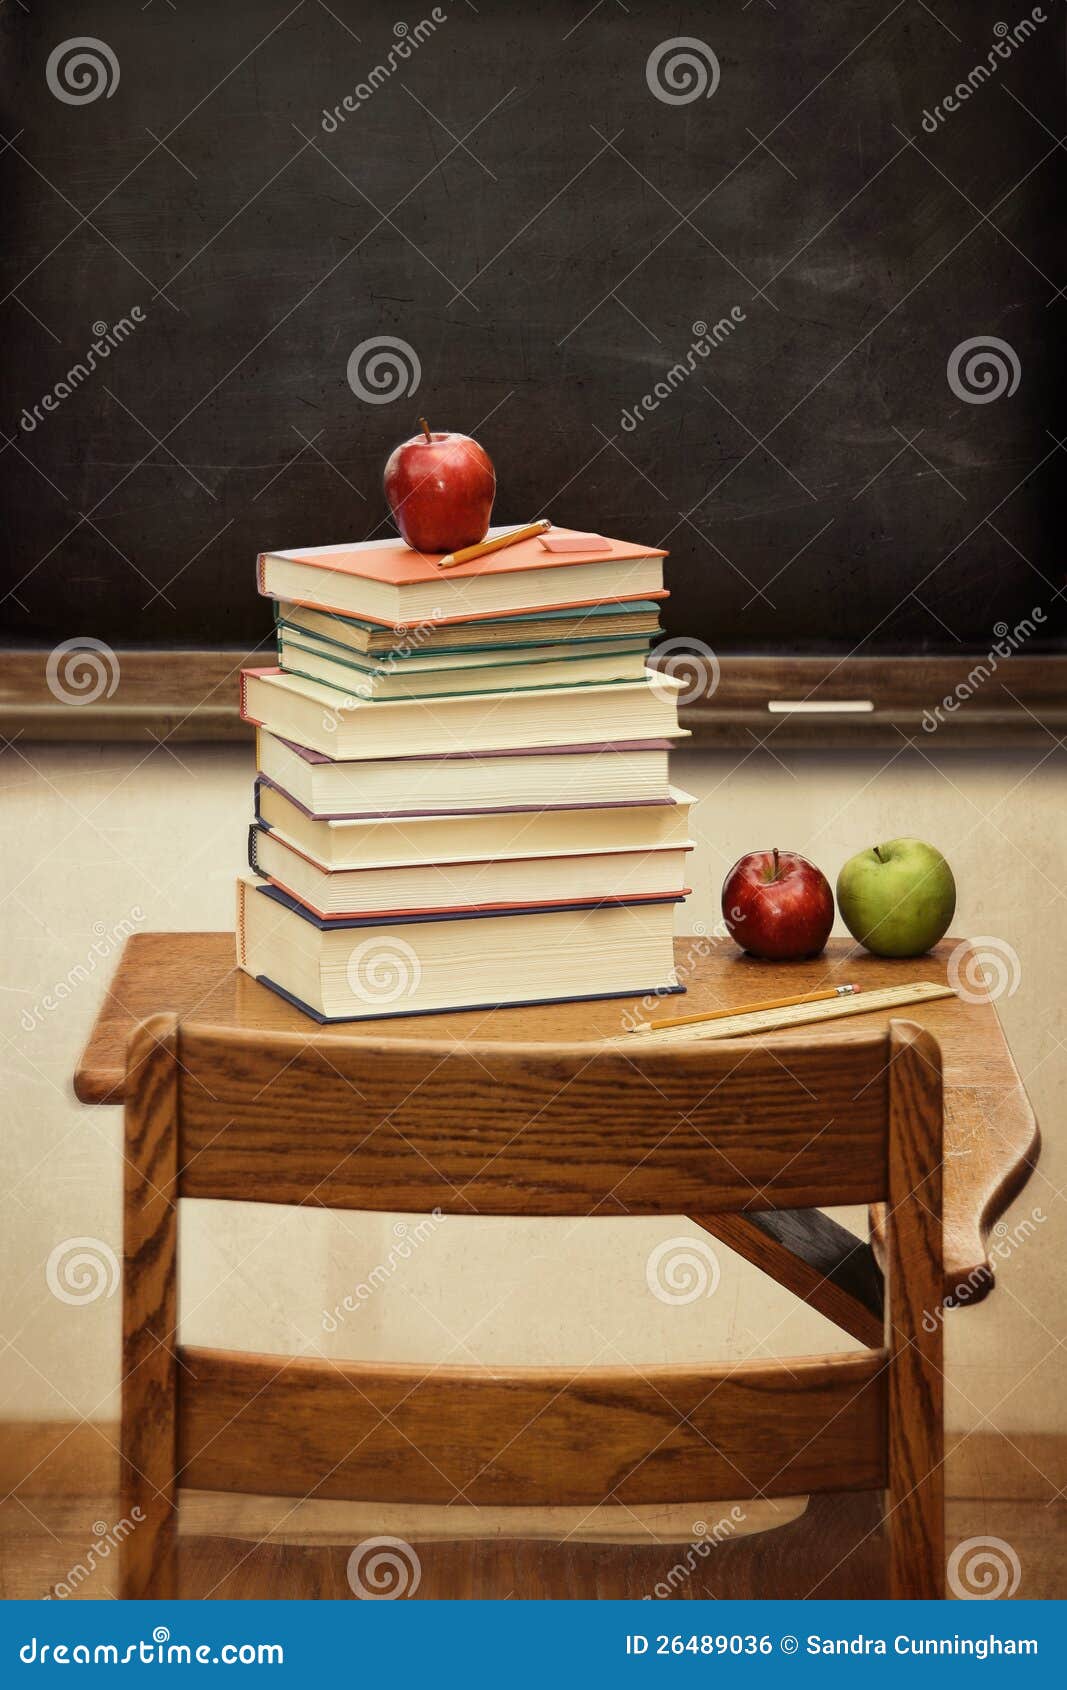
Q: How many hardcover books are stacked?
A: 9